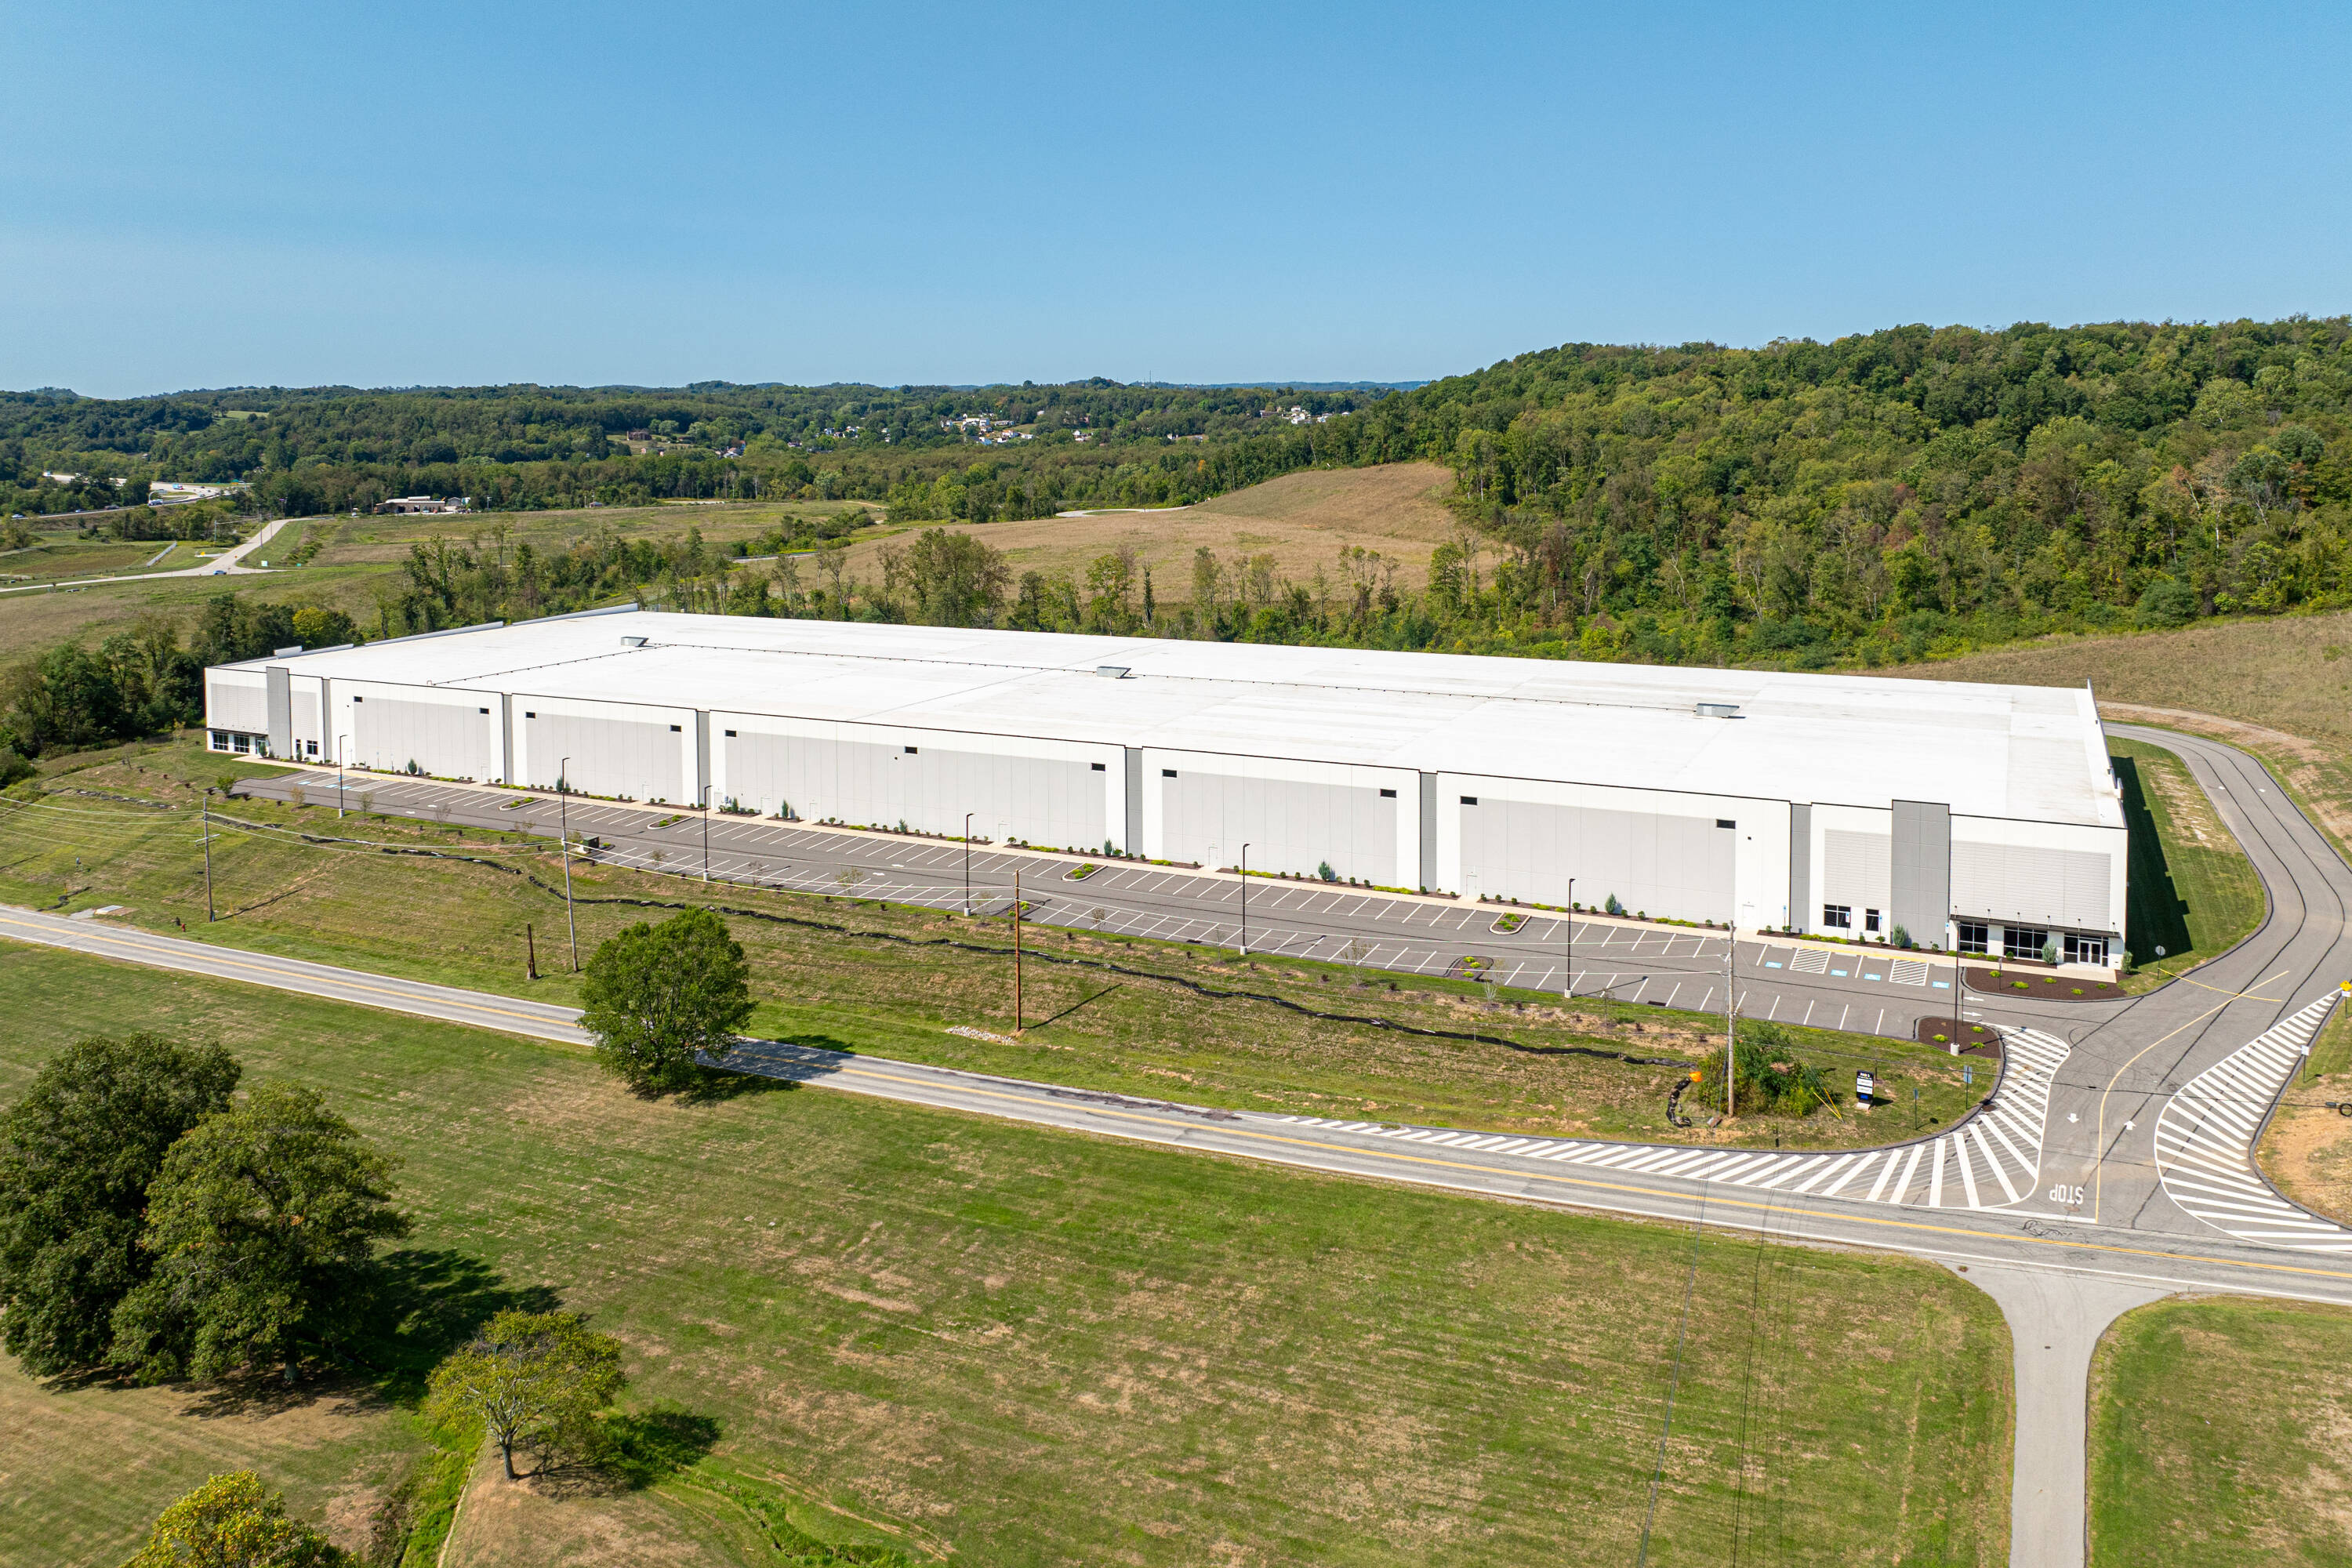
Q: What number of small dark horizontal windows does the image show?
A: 11